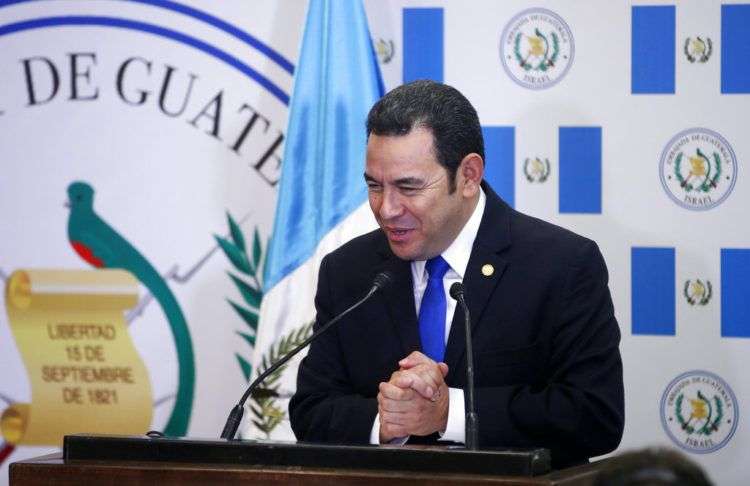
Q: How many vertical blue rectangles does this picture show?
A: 7